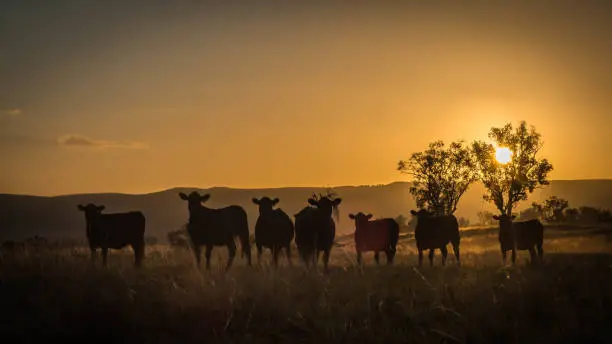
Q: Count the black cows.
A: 7